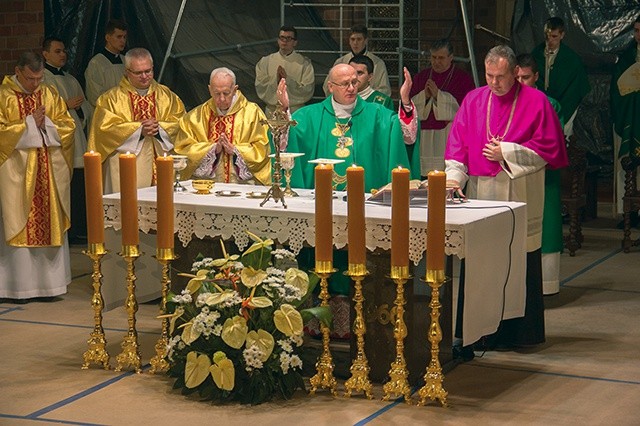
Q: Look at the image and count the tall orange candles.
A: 7